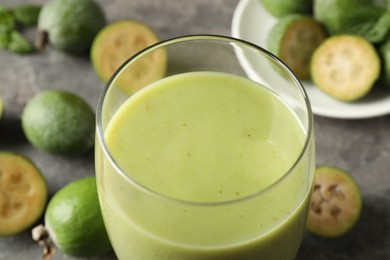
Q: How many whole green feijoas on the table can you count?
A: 3